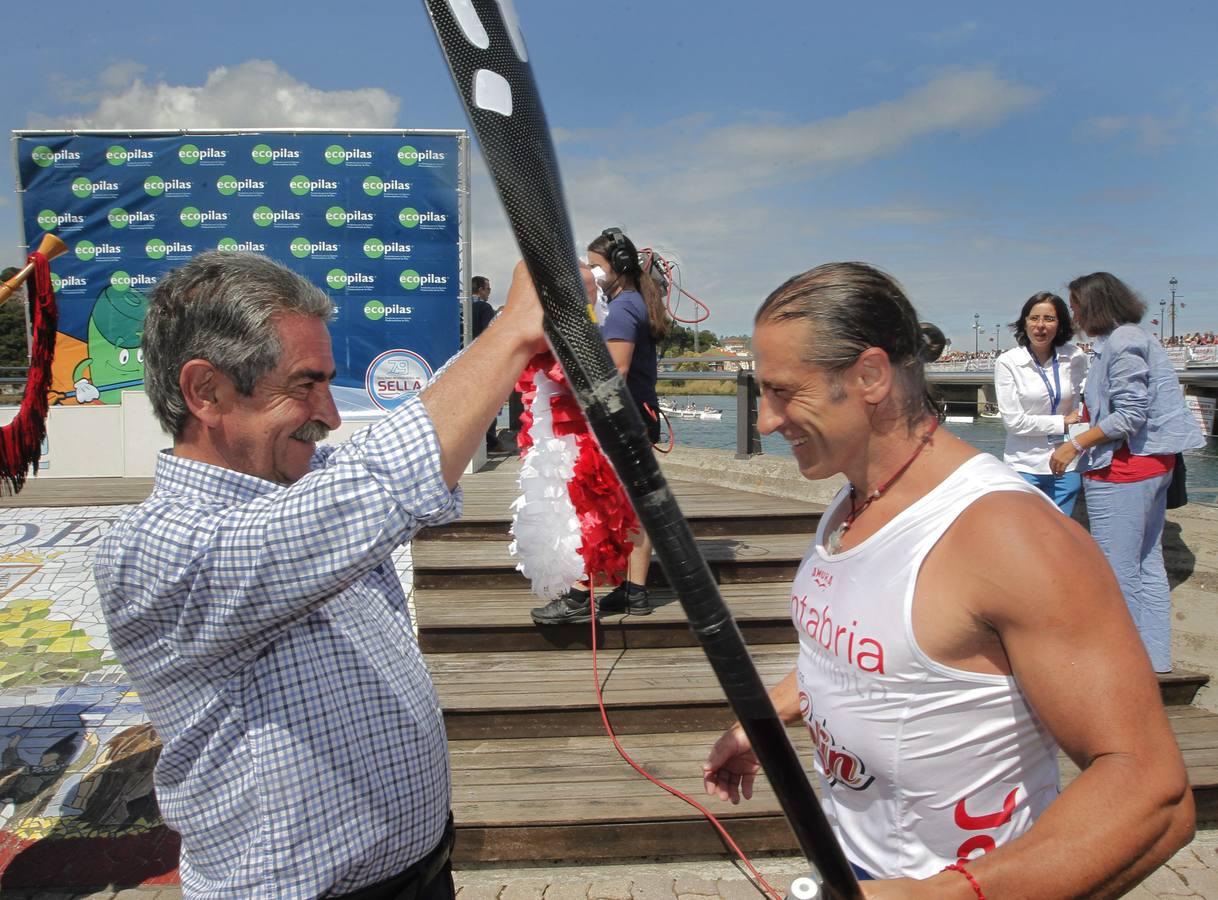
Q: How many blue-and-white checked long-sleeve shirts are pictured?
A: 1